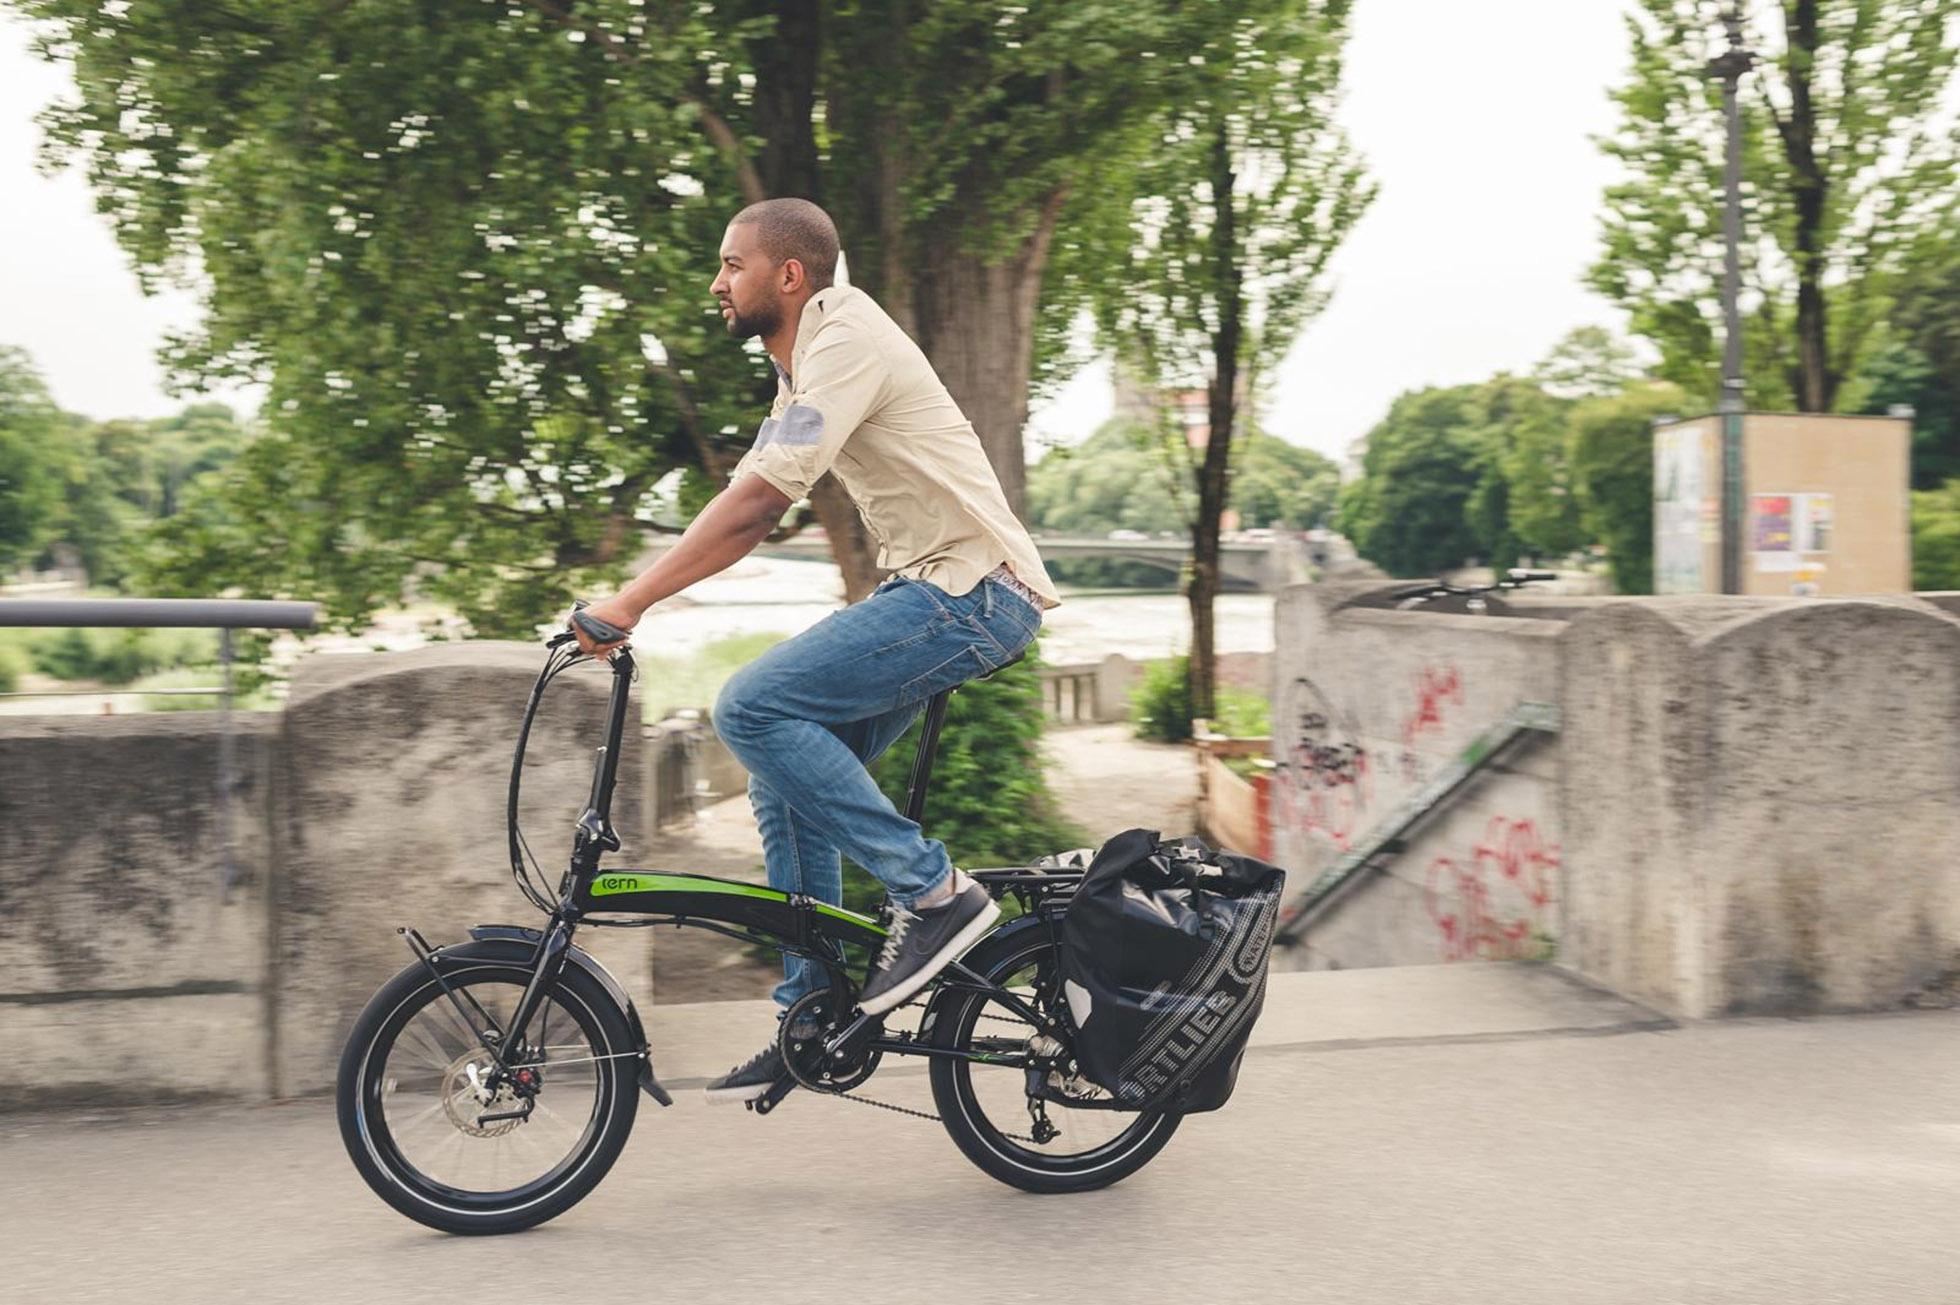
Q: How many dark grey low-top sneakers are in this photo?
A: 2